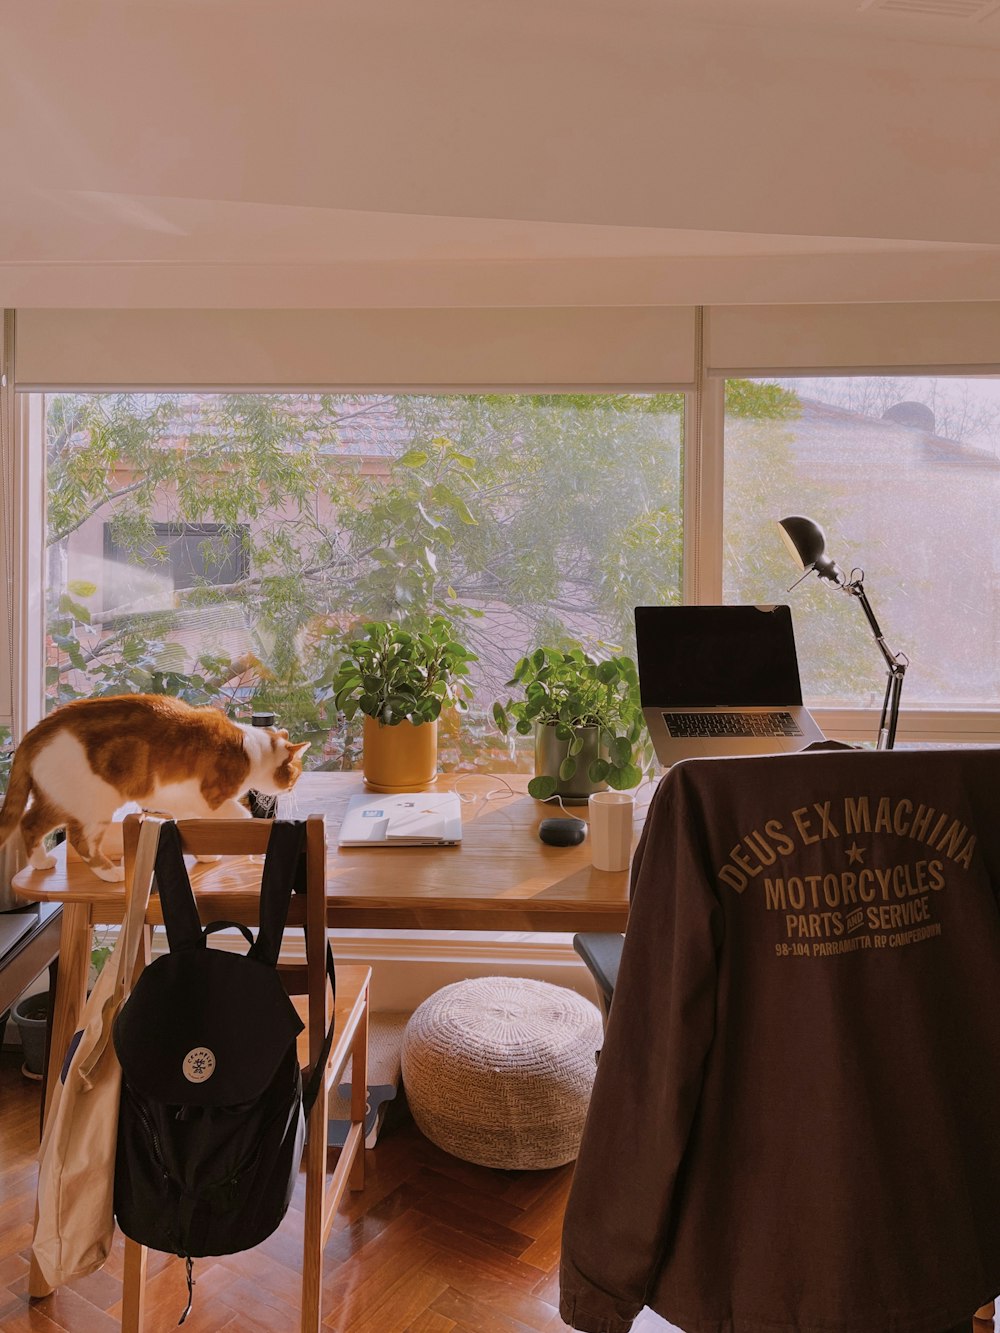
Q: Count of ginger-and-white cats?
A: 1